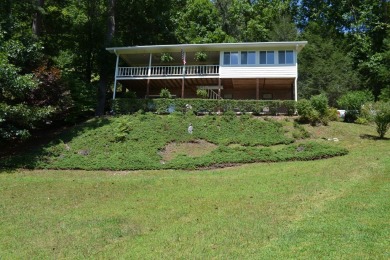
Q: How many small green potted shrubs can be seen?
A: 4